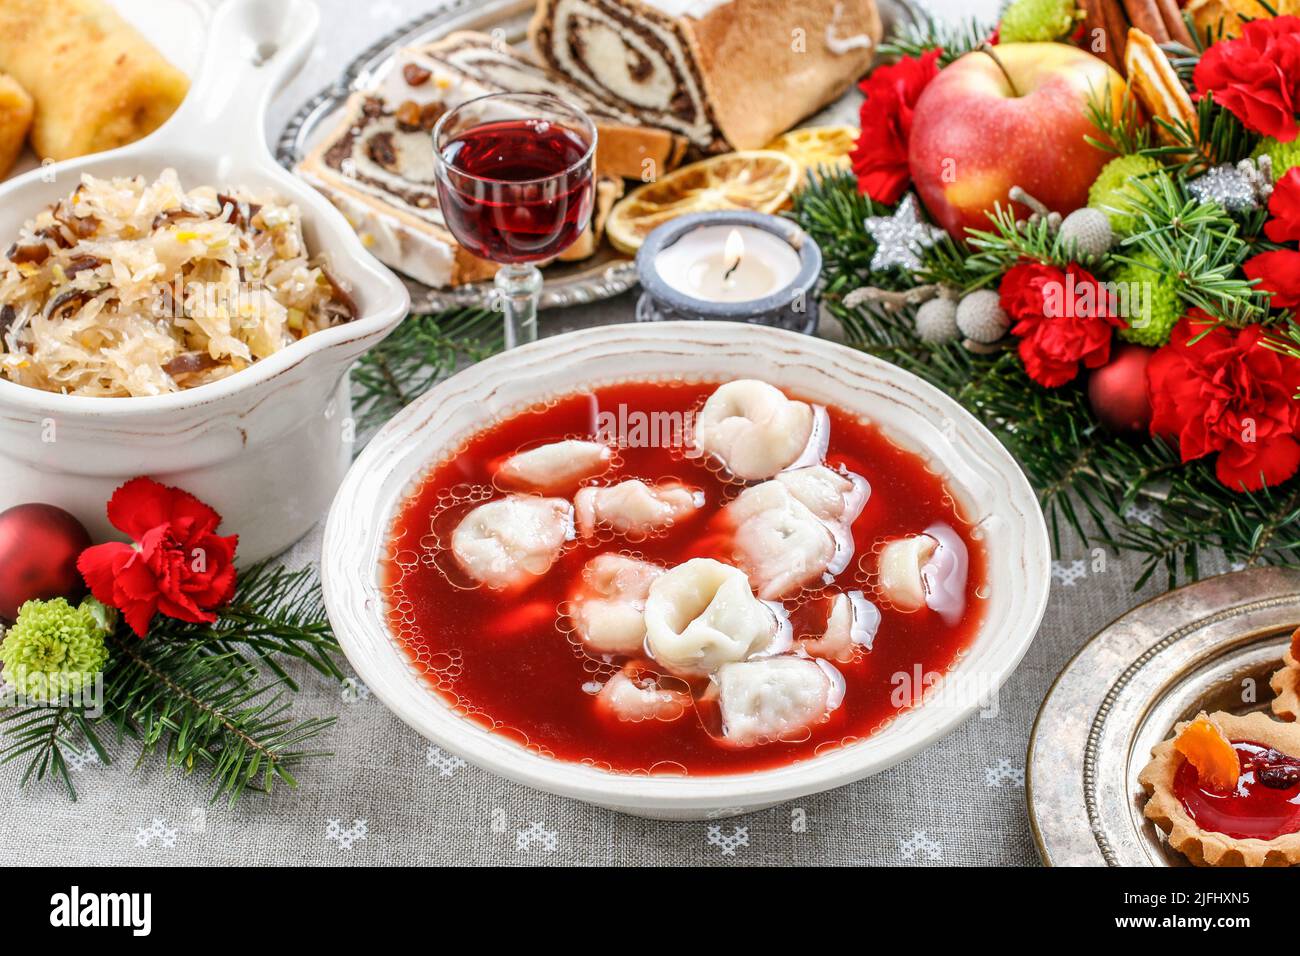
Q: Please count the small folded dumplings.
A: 12